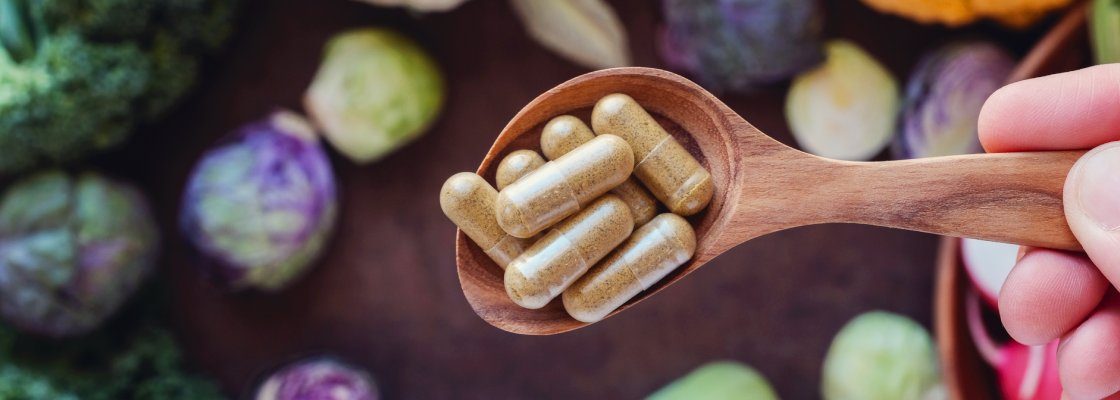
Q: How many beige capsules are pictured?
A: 7